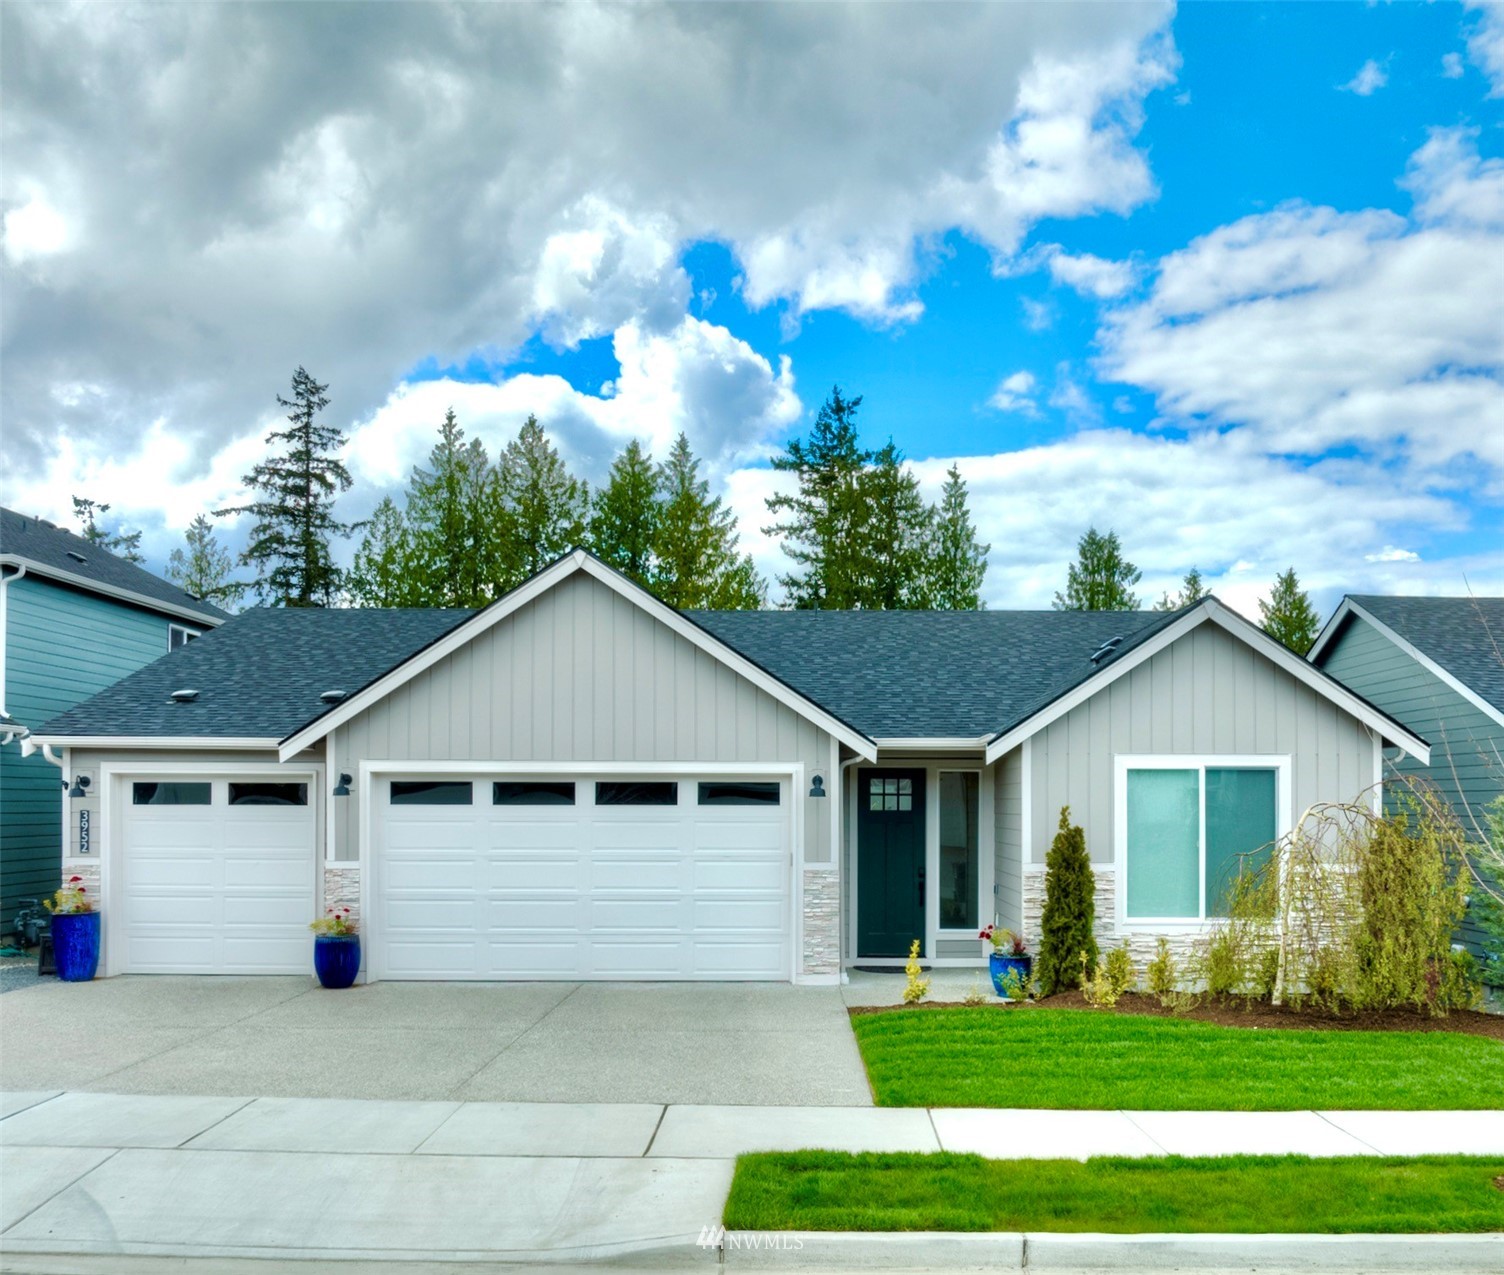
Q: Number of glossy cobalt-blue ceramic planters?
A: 3